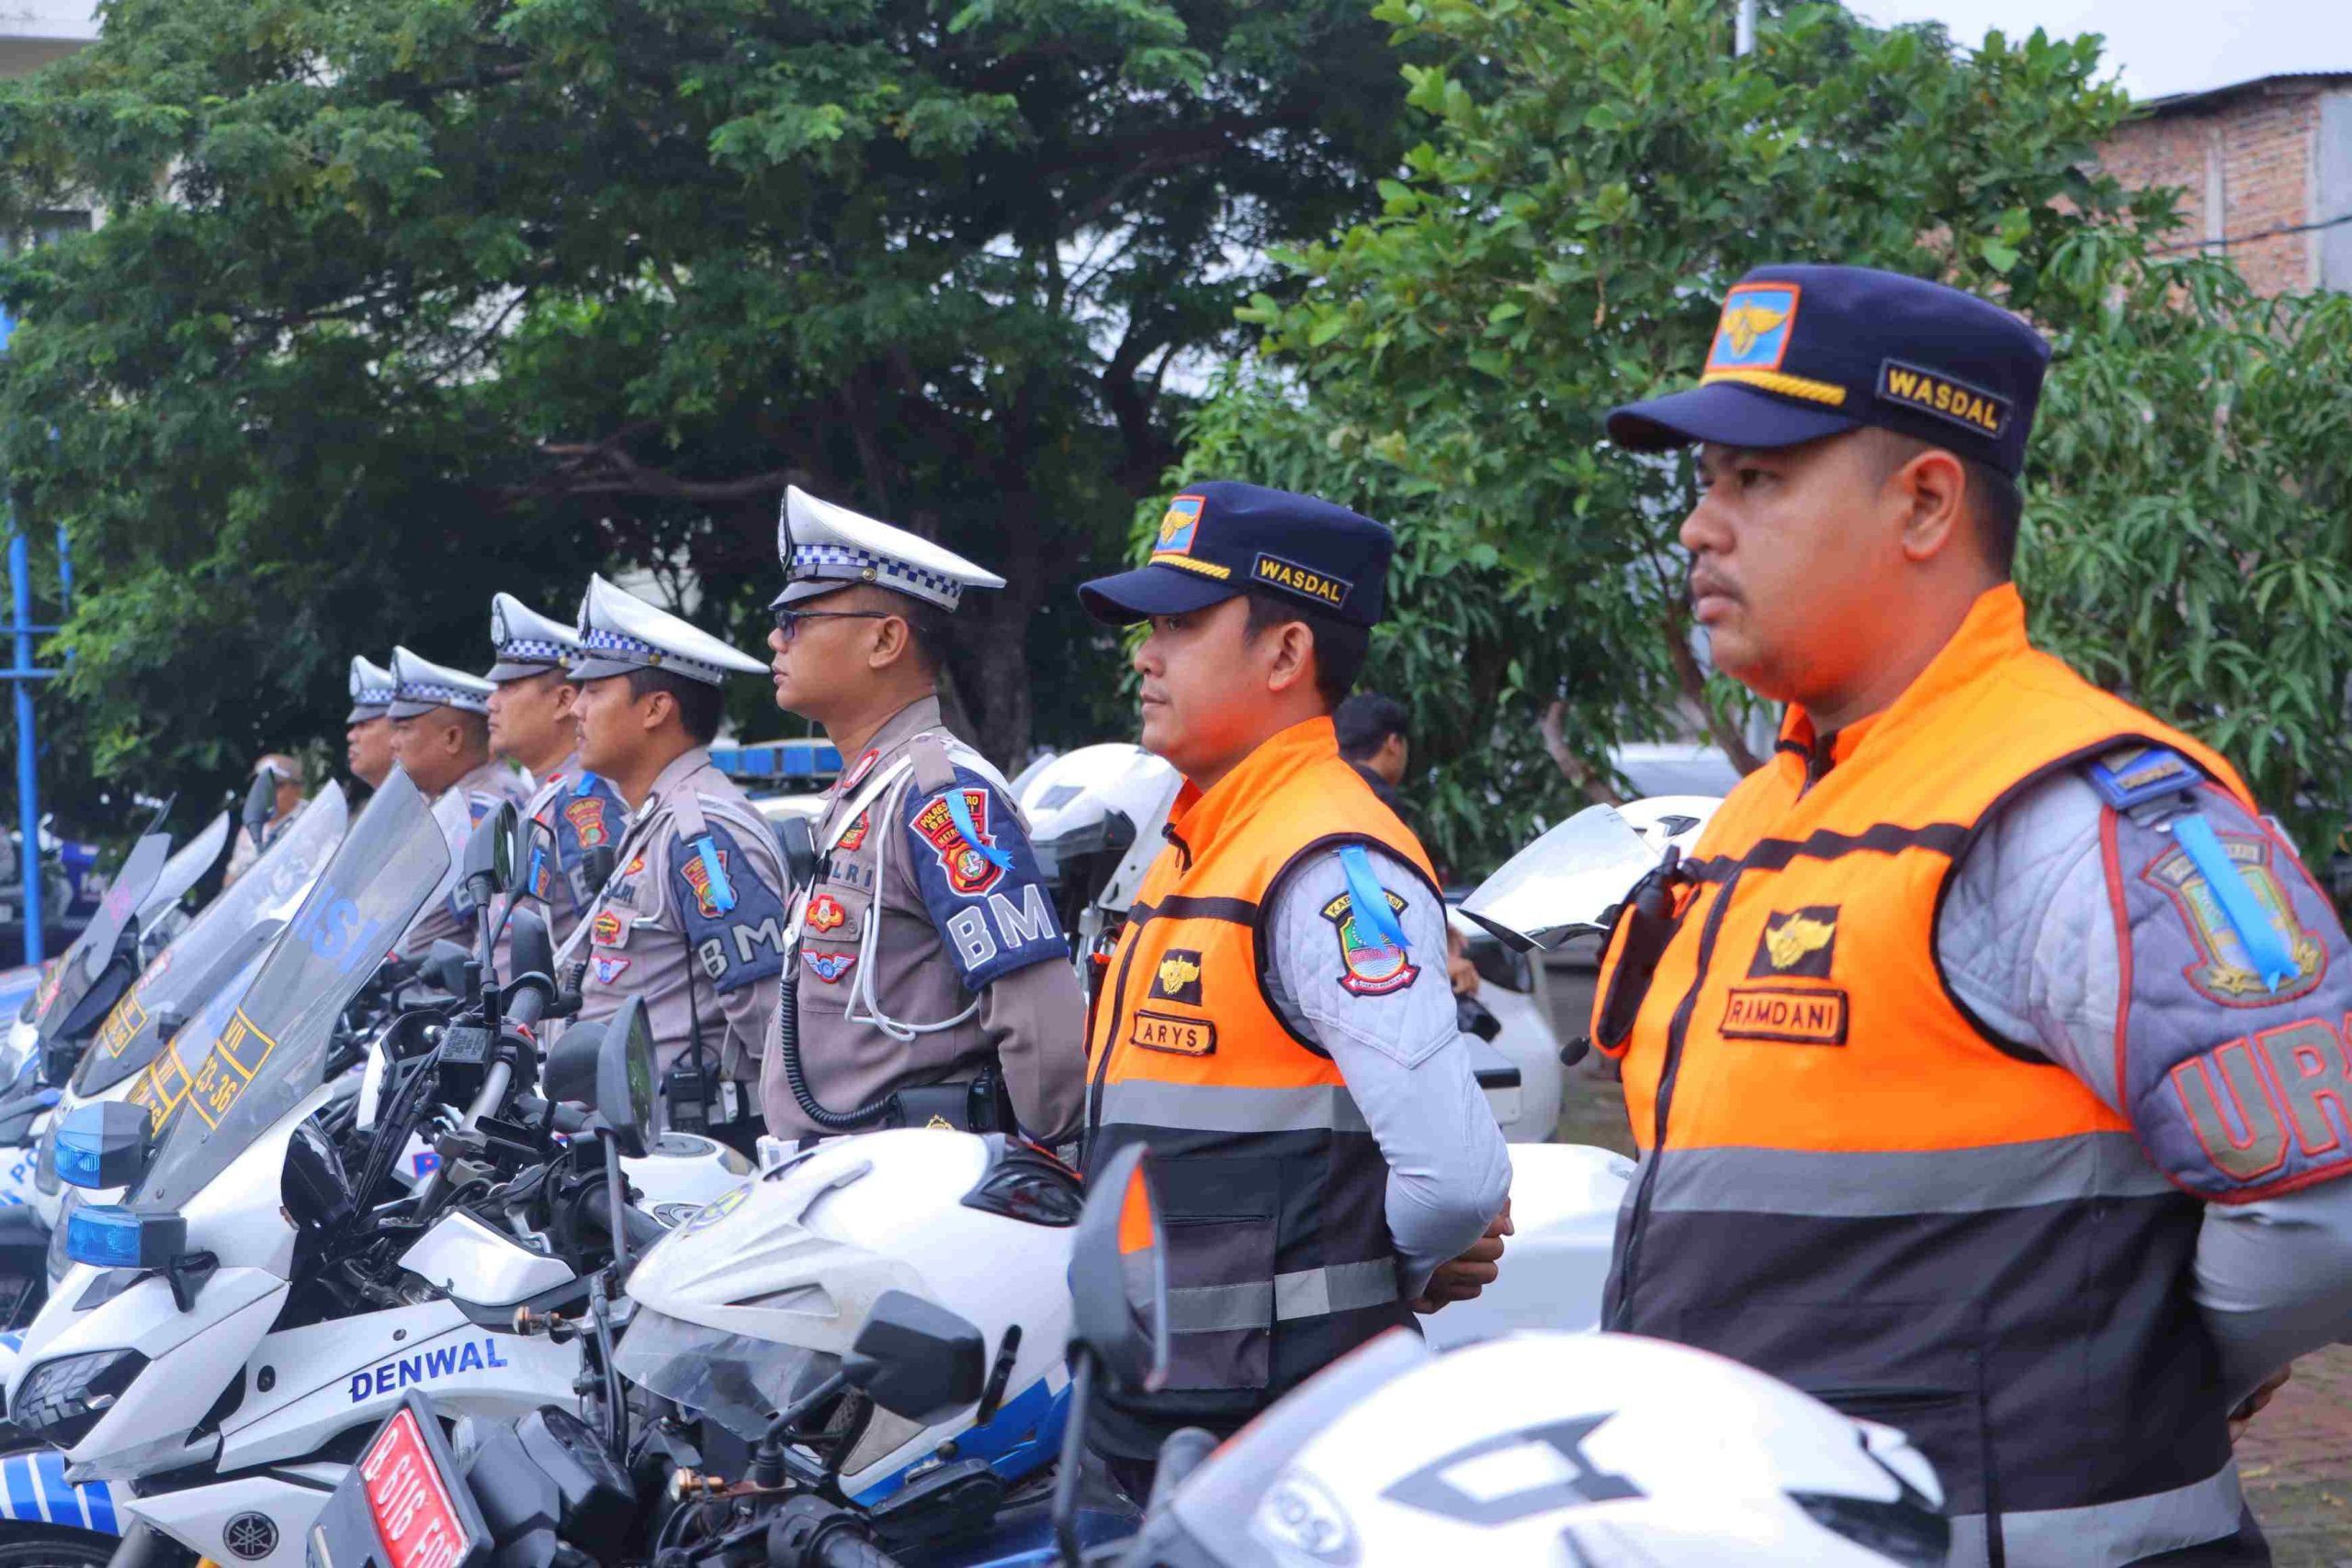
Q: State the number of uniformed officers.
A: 7